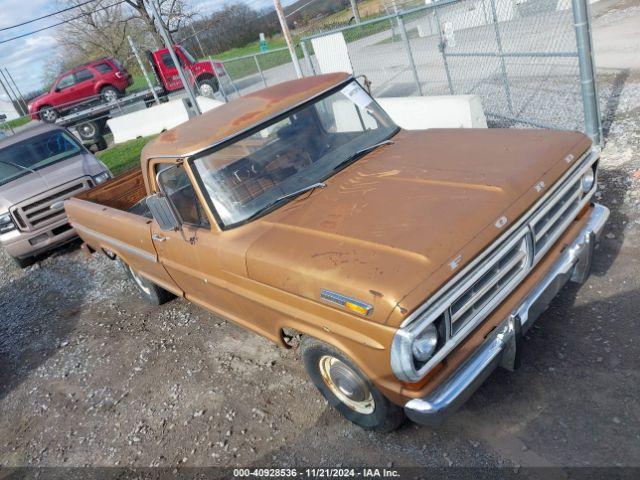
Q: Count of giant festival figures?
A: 0